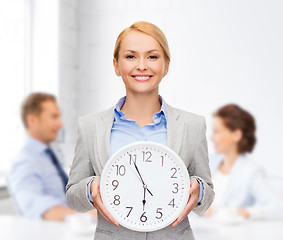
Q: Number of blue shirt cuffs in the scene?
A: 2